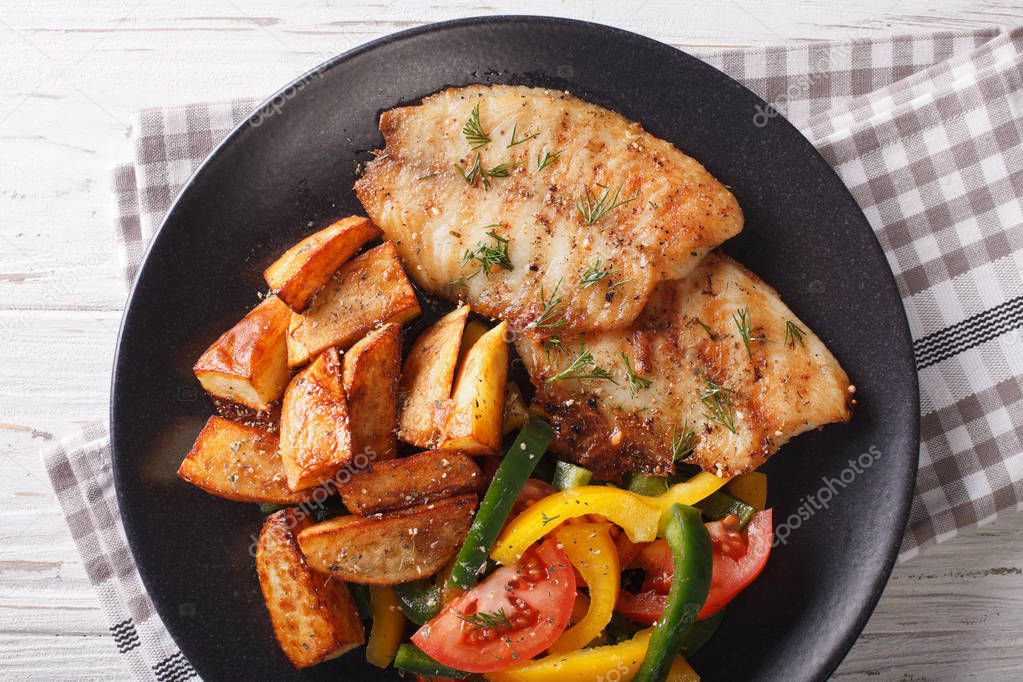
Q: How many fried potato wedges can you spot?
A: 11